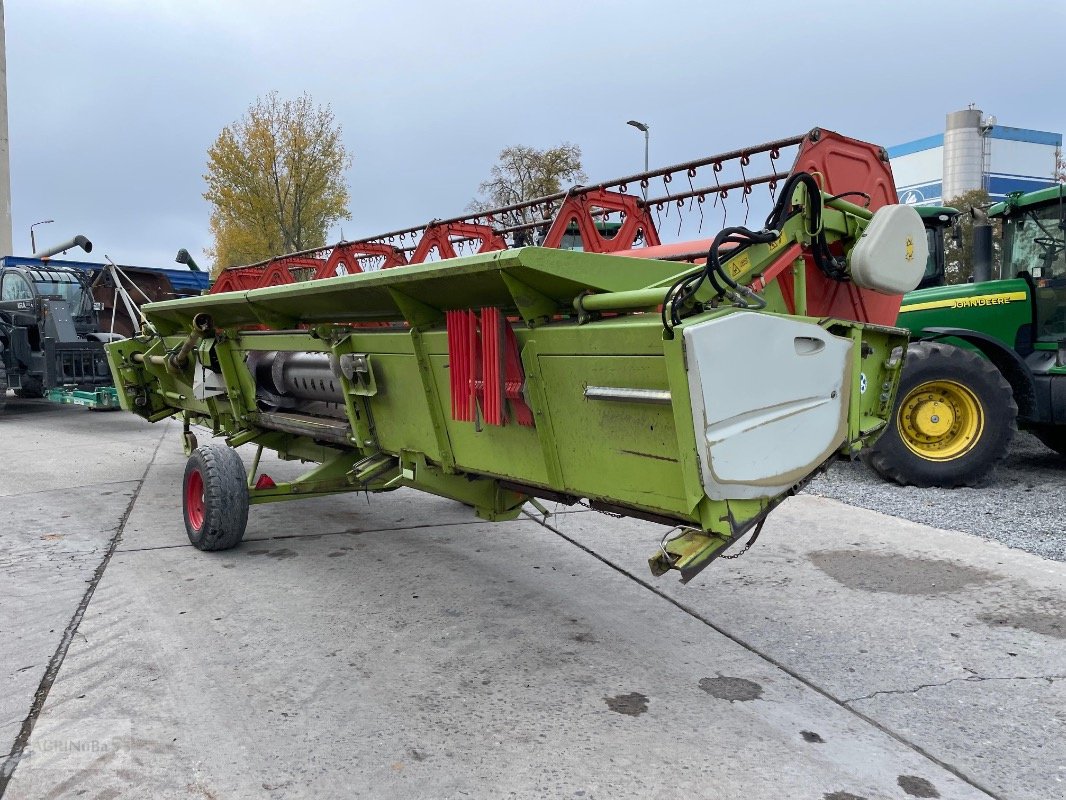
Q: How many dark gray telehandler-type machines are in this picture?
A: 1